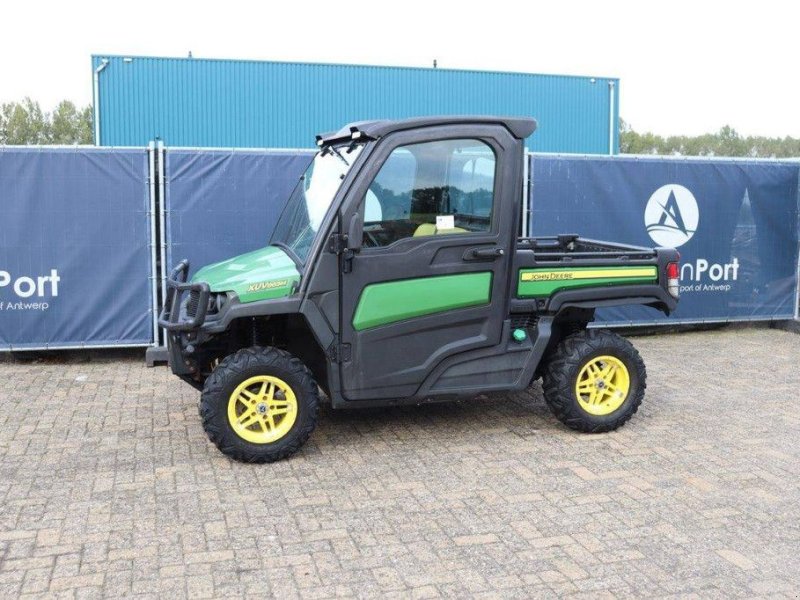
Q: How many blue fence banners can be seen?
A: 3